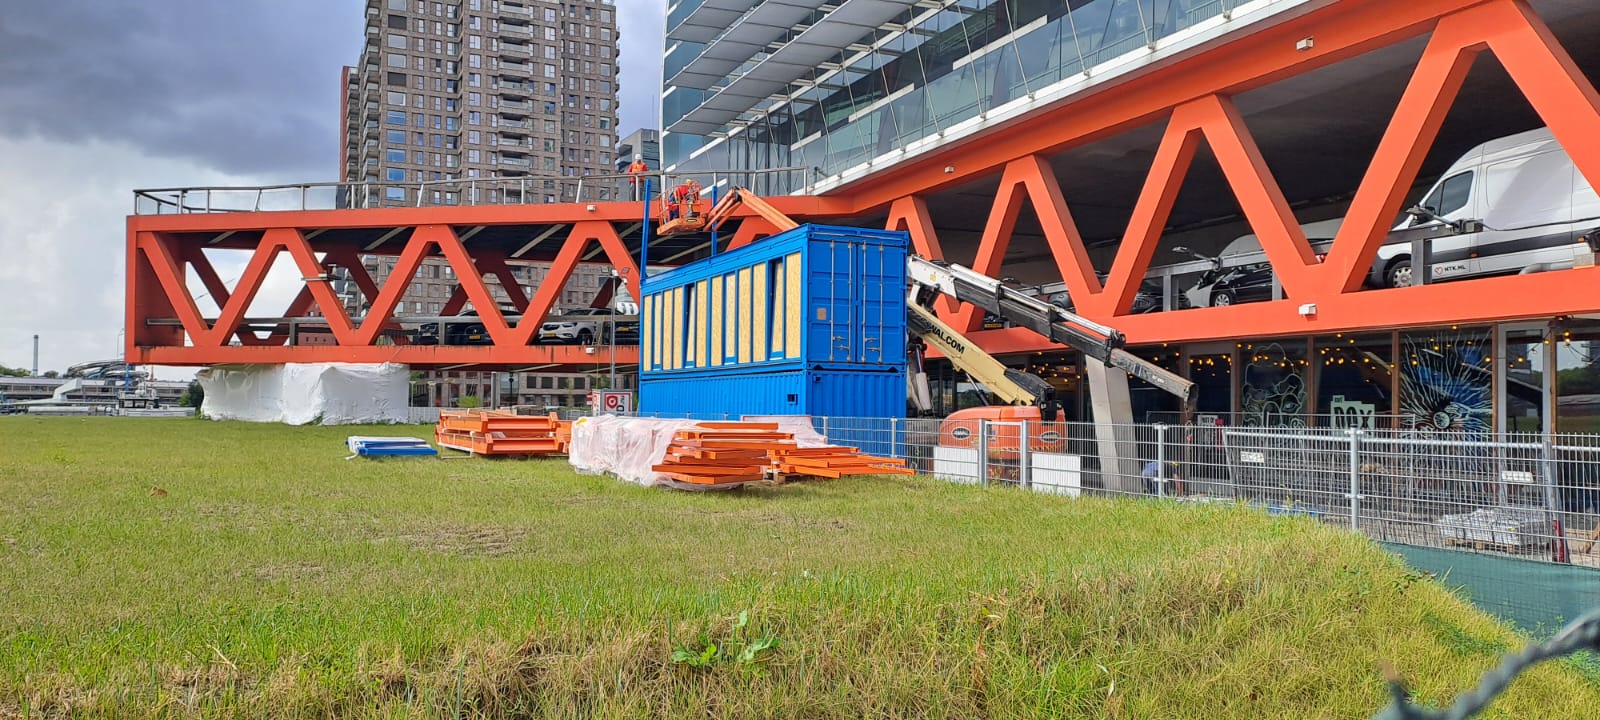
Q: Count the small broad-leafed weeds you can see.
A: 2